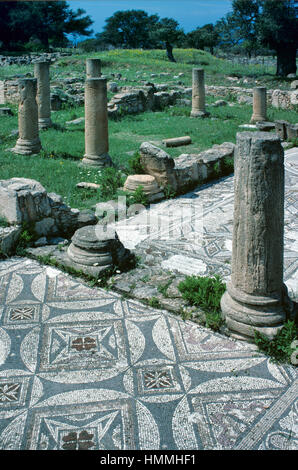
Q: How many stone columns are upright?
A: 7